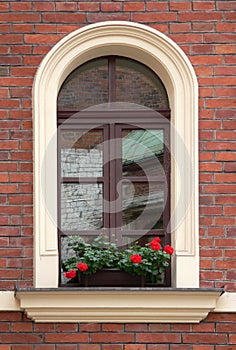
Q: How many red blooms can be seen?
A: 5